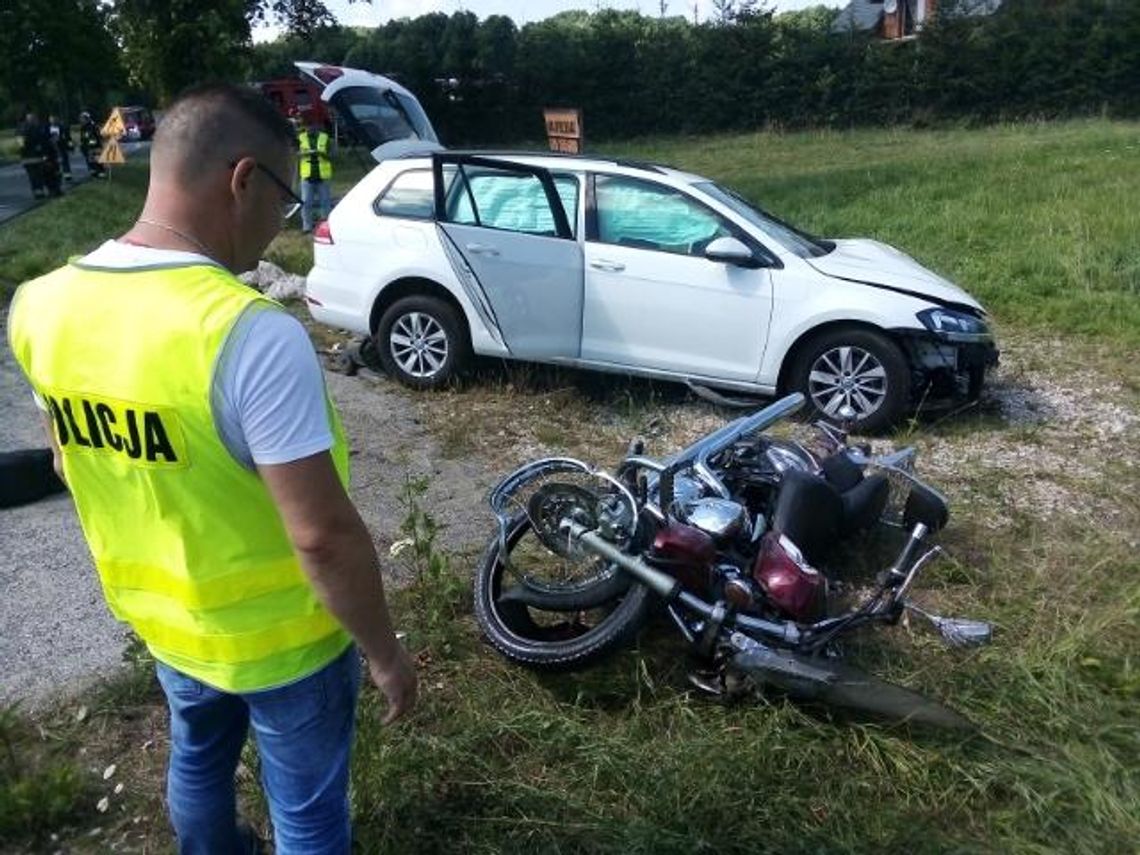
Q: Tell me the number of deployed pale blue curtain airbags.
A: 2